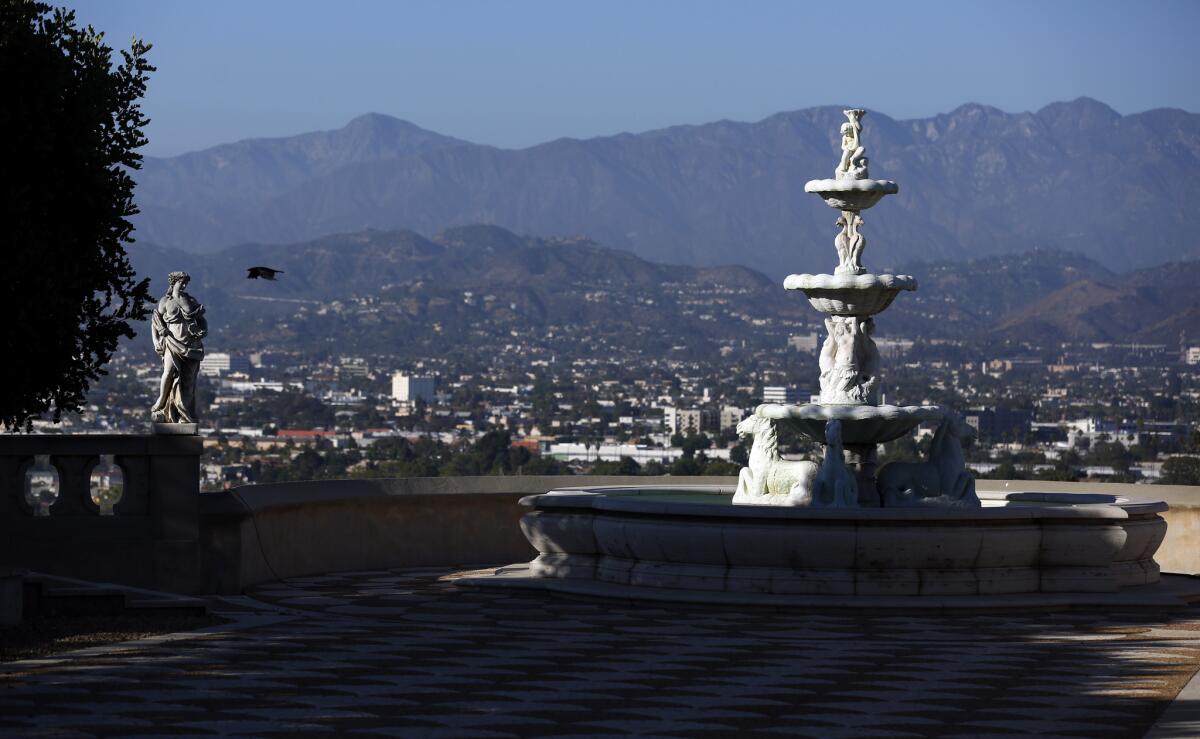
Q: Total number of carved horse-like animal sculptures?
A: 3